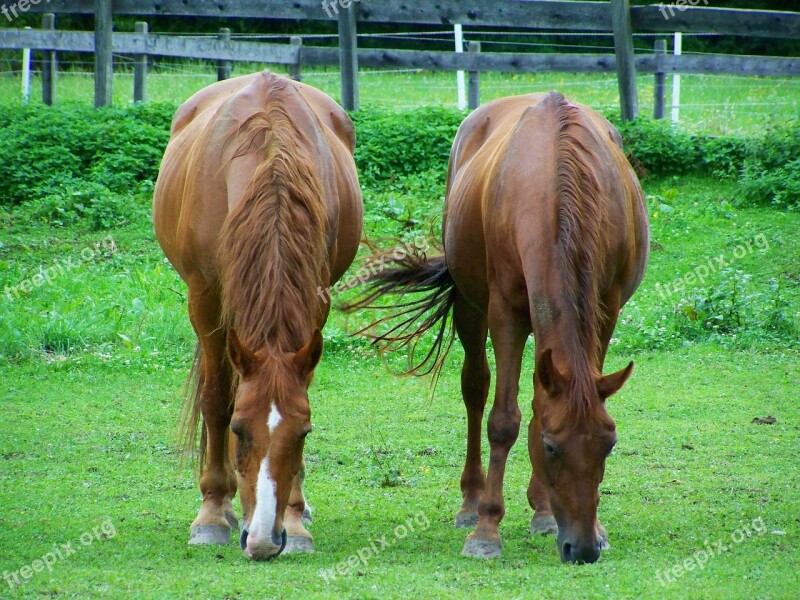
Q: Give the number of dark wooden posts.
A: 9